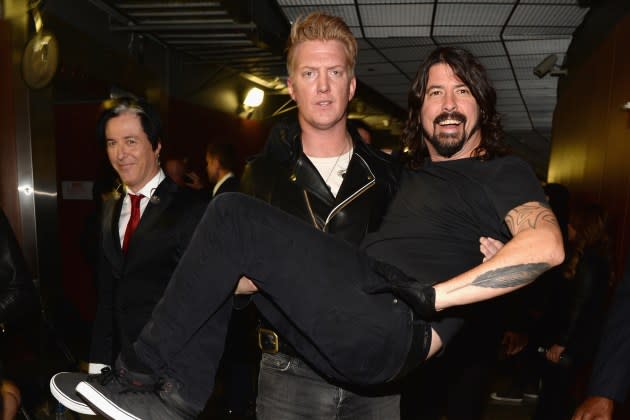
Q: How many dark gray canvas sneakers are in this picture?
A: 2